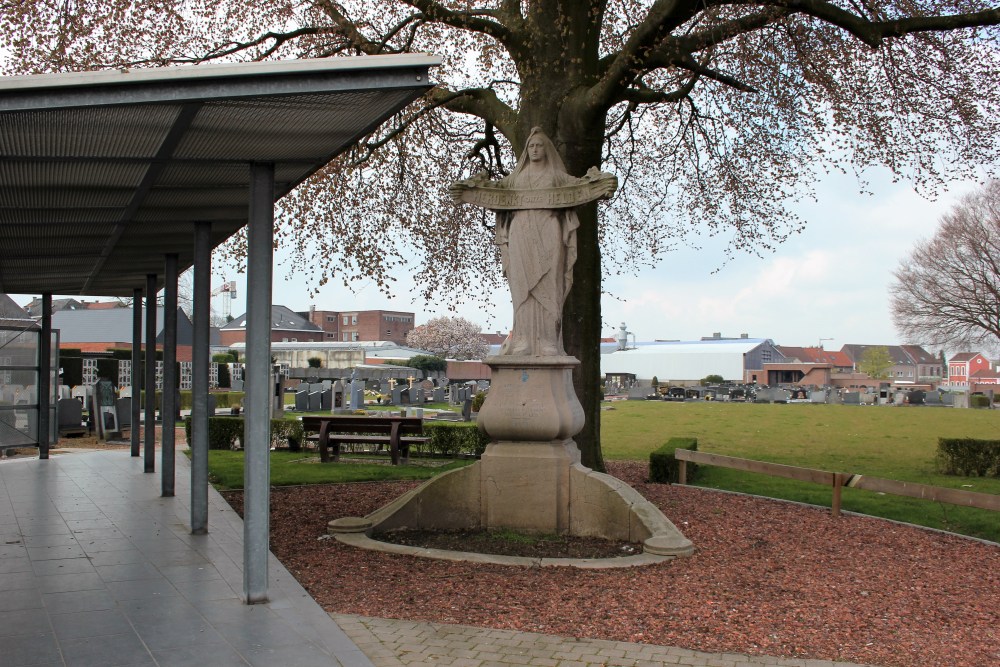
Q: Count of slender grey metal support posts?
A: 6